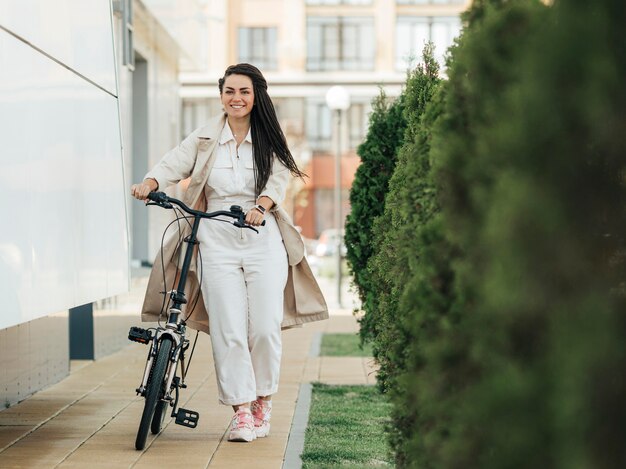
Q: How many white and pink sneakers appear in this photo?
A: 2